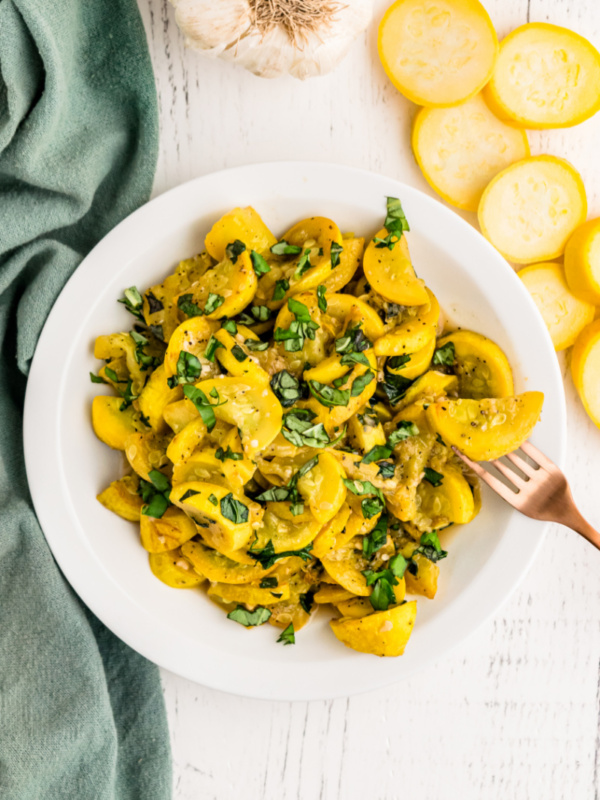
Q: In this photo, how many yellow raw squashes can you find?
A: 7